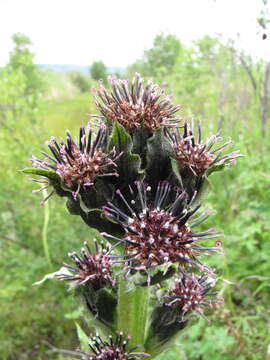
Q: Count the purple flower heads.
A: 7